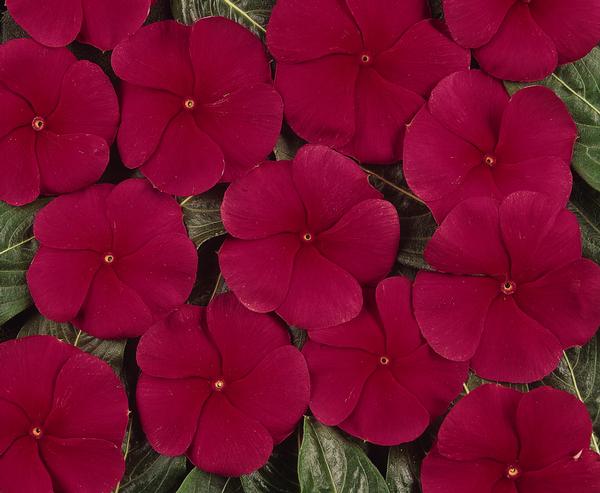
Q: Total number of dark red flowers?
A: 13